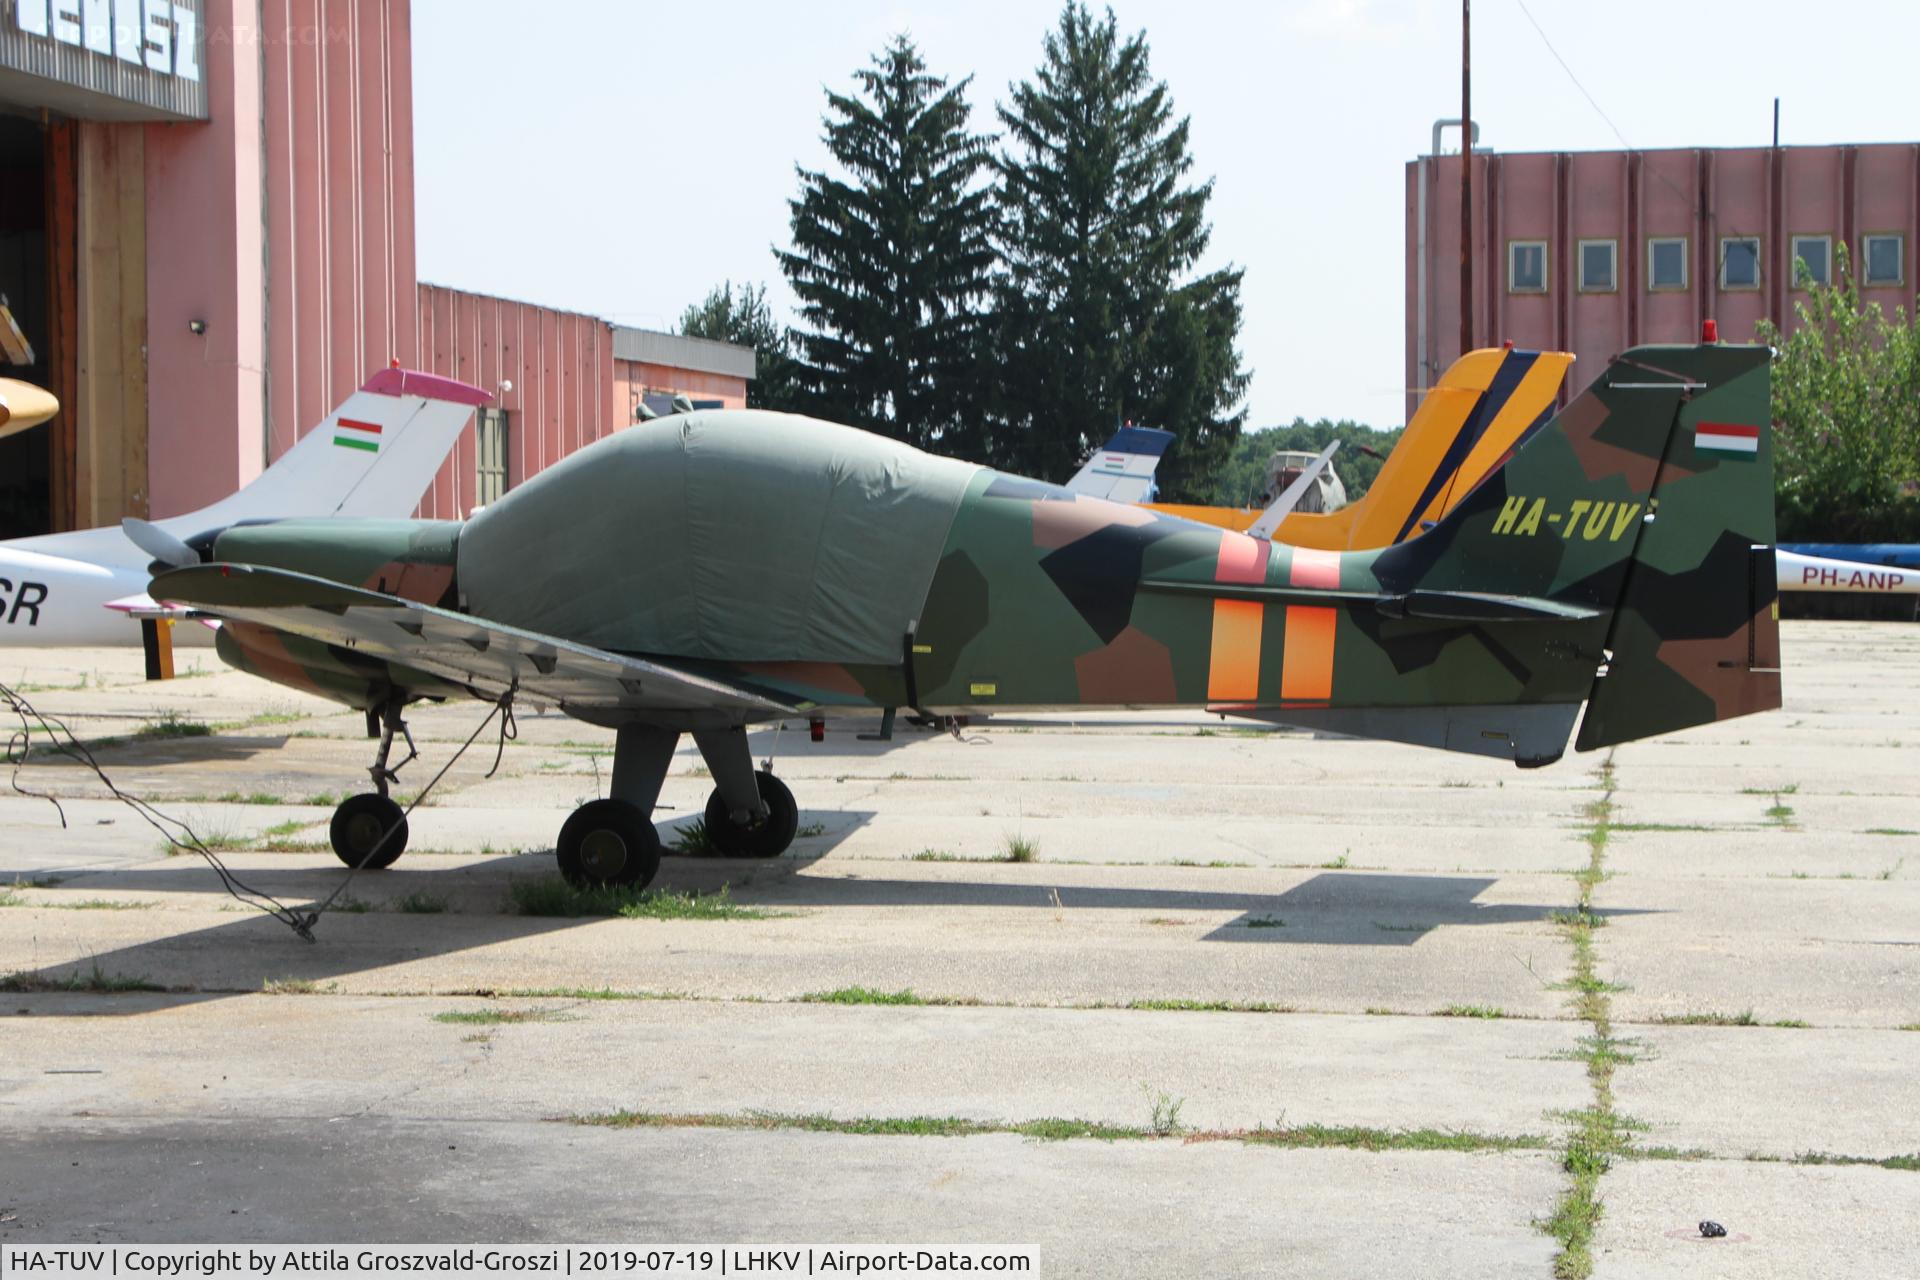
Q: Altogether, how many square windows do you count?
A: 6